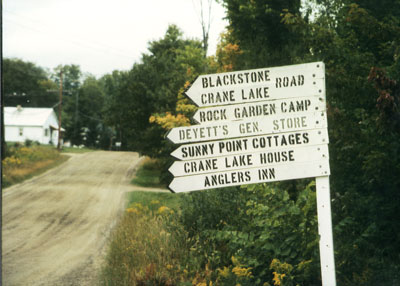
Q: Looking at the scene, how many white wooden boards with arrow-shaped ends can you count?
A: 6